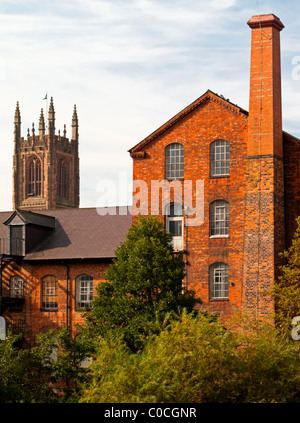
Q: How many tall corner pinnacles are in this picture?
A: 4